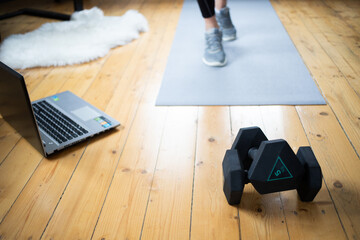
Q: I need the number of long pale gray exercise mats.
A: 1